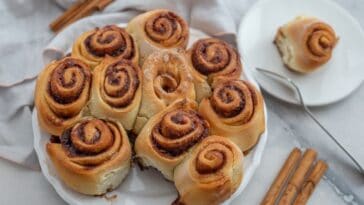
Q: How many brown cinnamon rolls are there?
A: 11